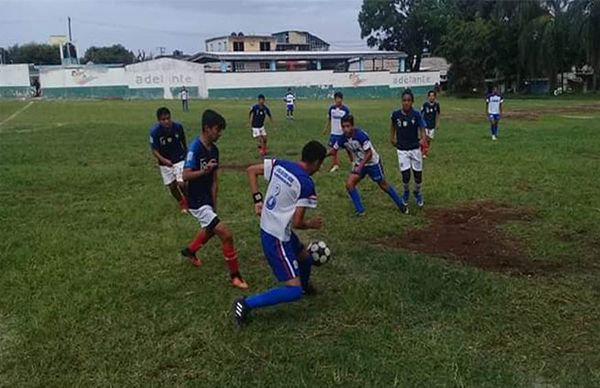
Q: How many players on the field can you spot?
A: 11